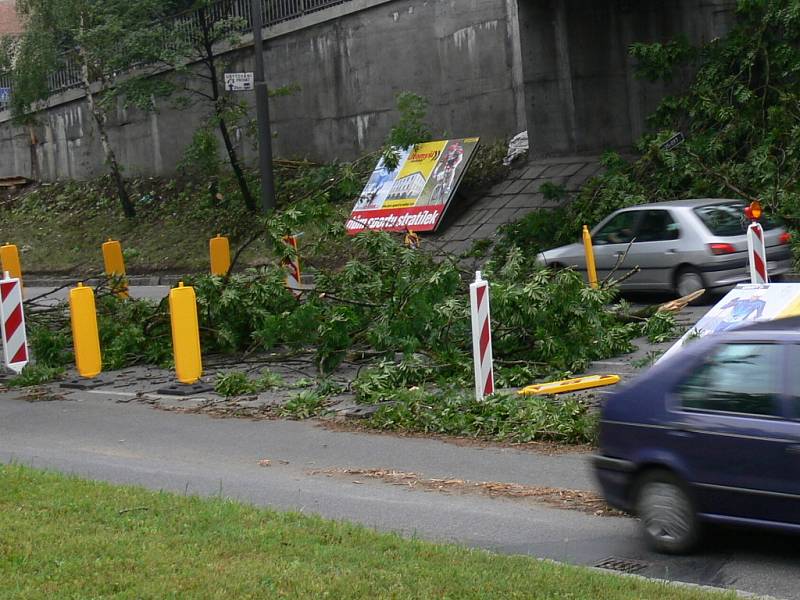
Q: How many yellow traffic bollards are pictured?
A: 7